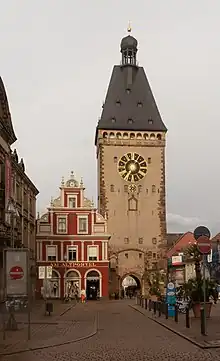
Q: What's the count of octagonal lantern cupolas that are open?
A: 1